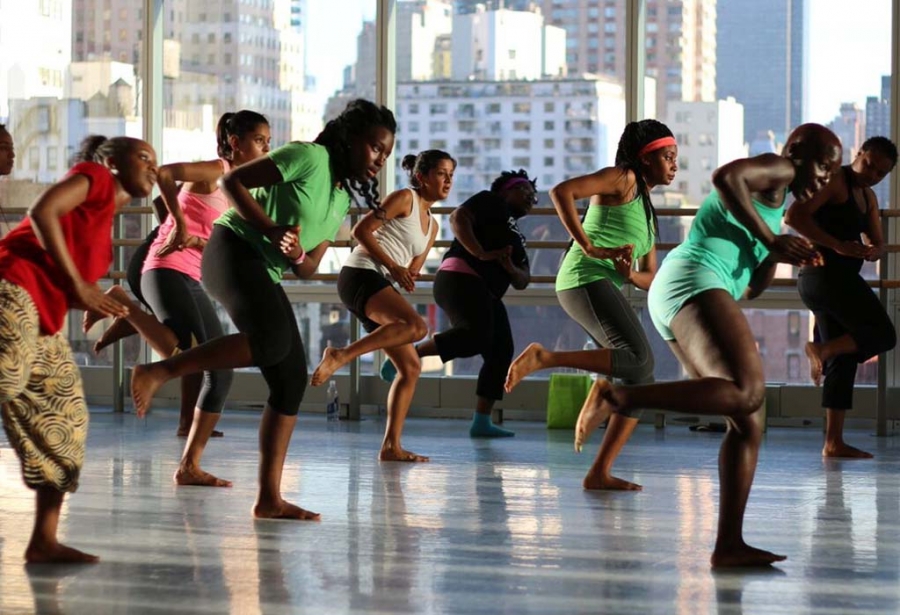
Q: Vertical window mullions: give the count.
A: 4